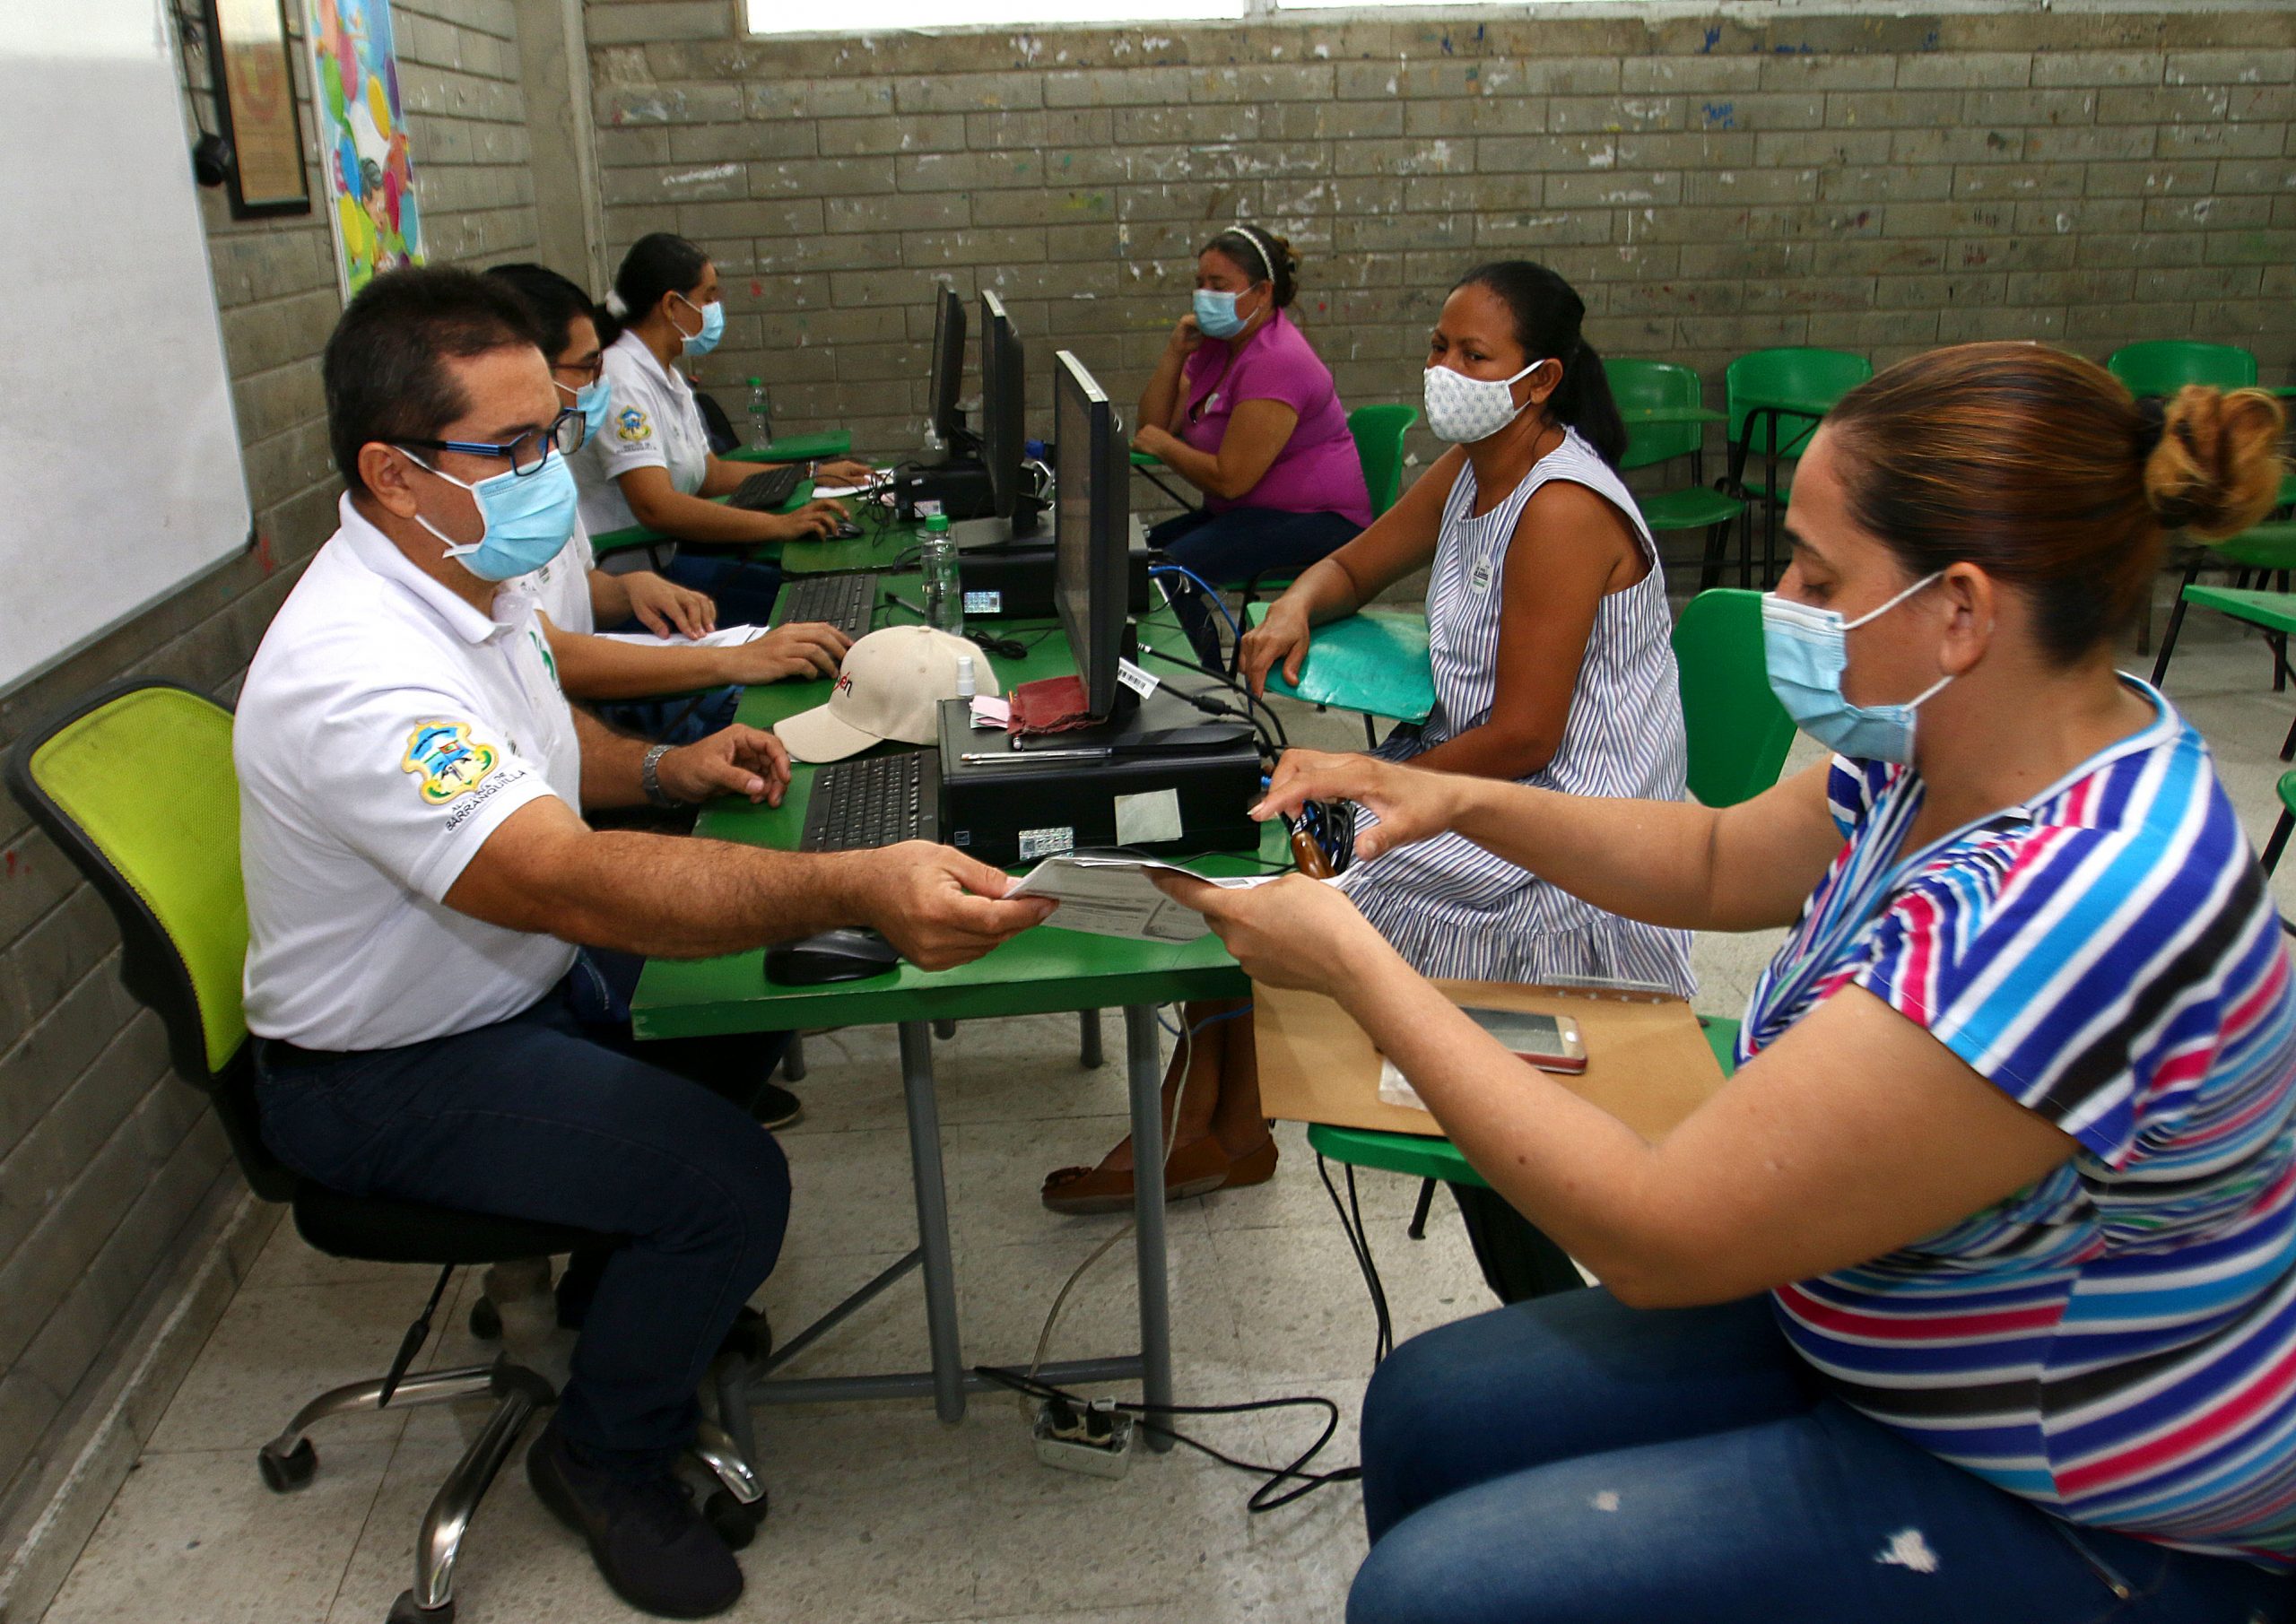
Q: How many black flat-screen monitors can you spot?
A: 3